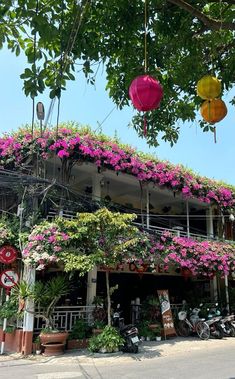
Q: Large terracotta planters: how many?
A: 1